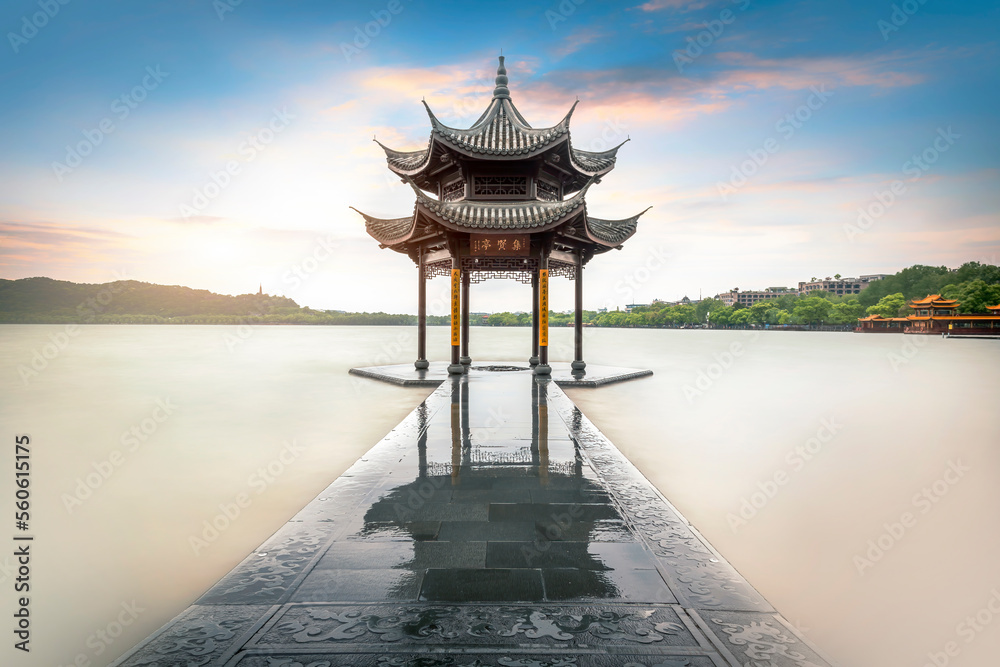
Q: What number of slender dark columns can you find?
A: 6